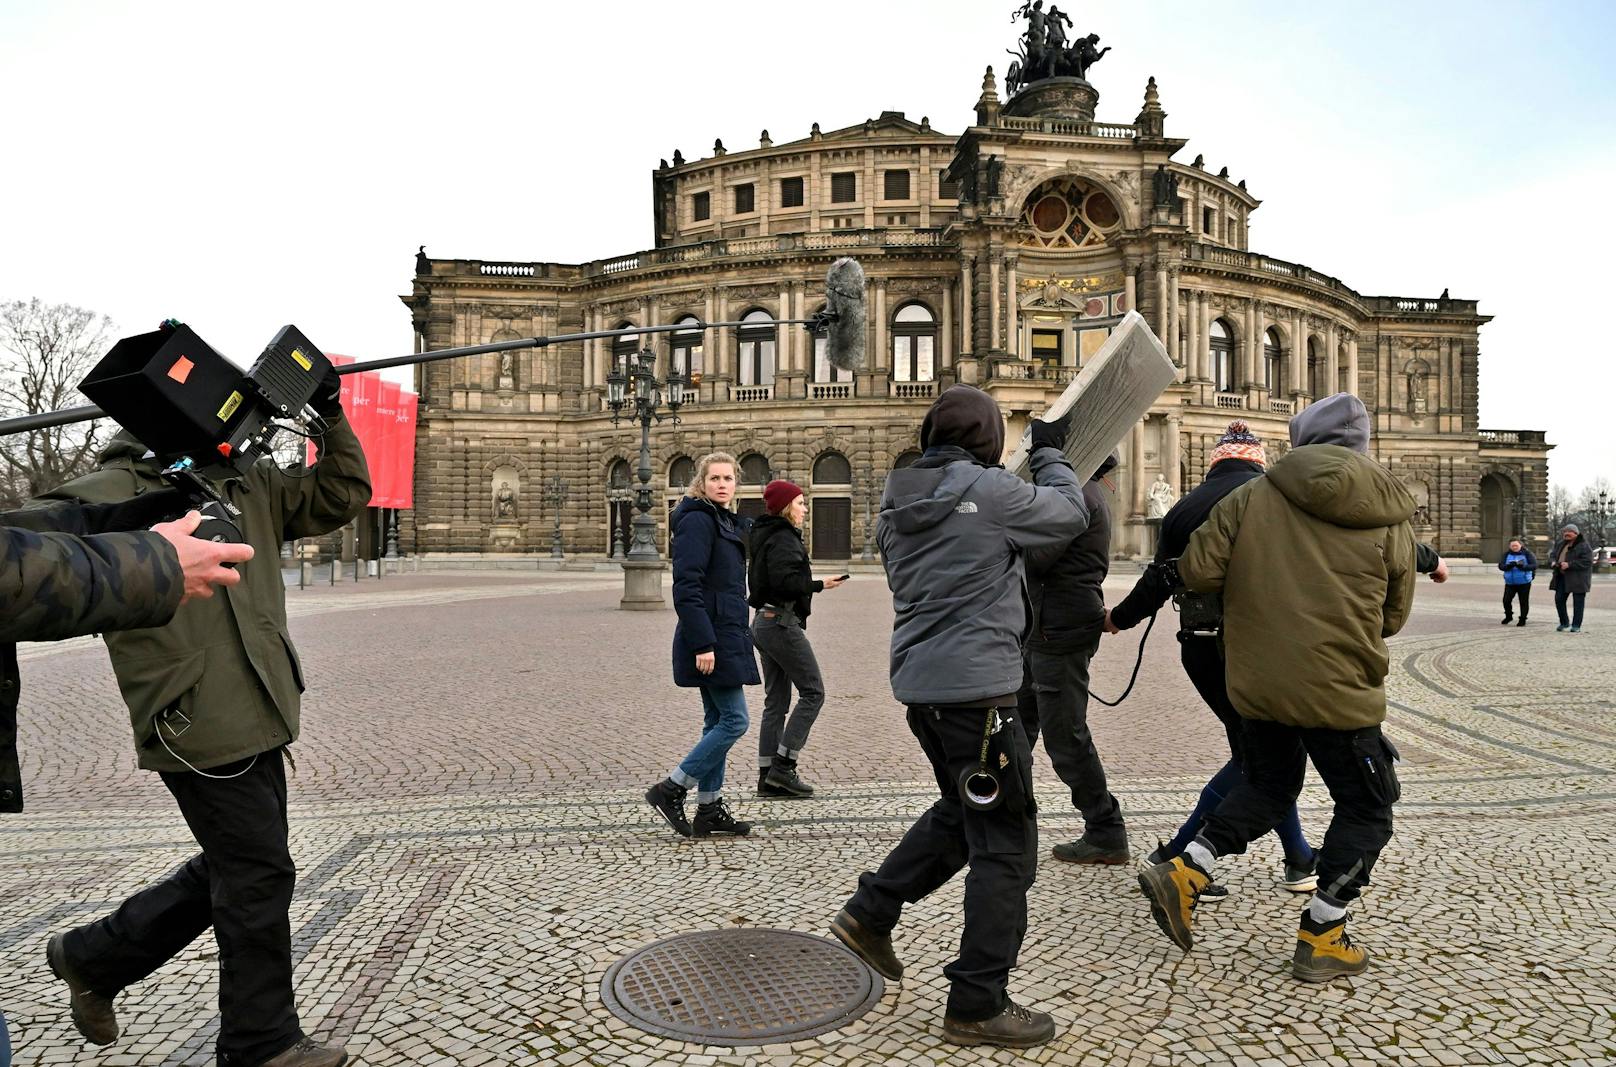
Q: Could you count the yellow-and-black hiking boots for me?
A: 2